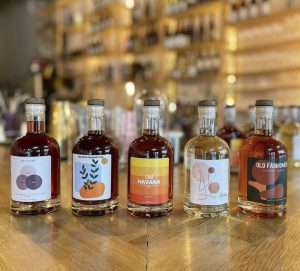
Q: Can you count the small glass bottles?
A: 5